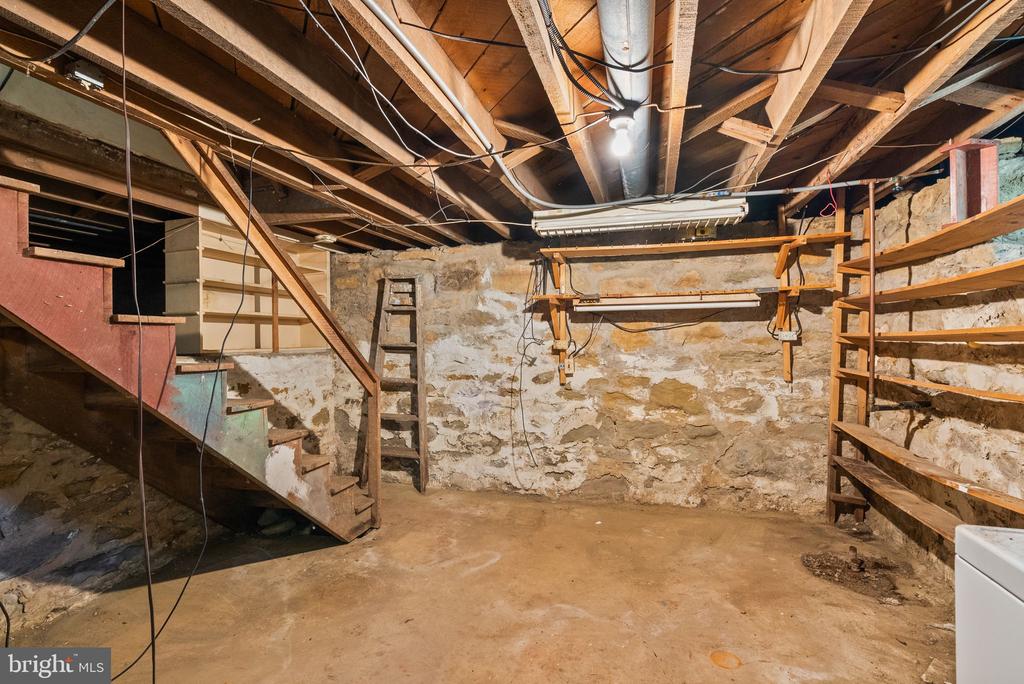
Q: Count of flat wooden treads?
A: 9